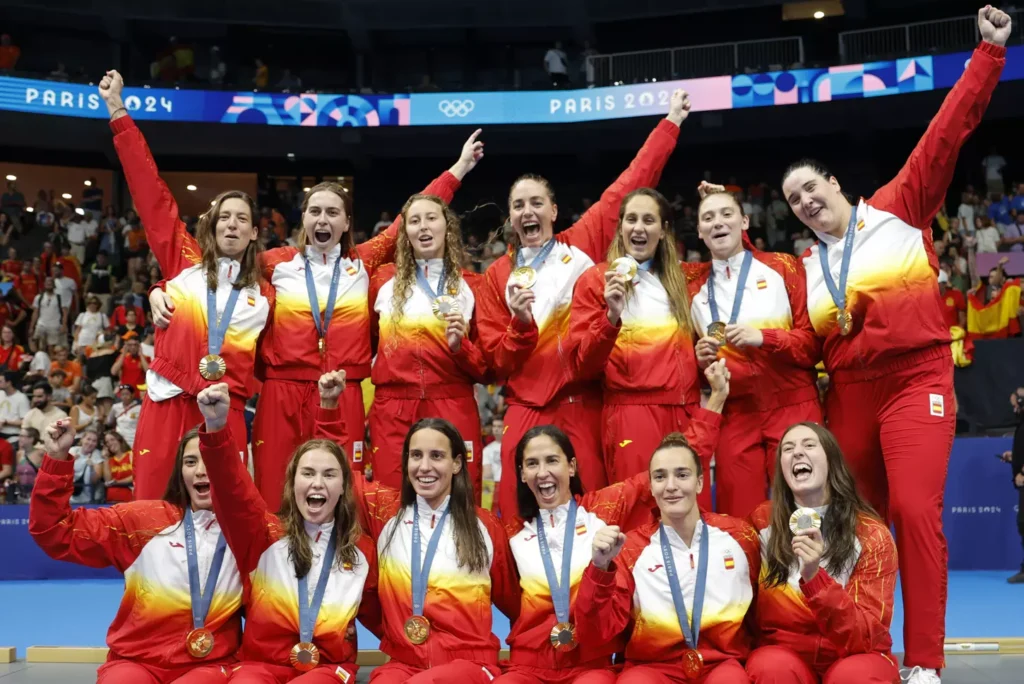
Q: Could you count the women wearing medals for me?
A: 13